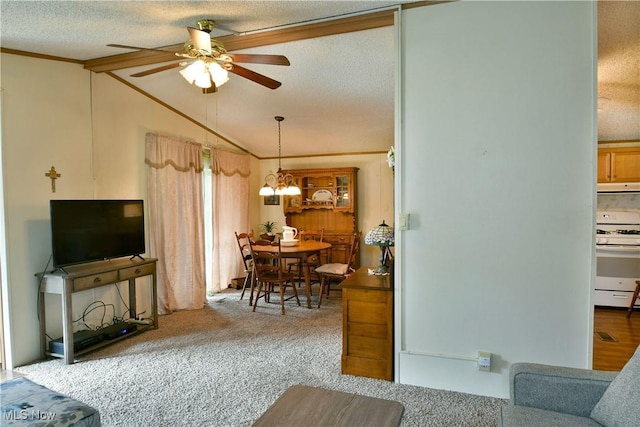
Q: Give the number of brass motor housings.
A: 1